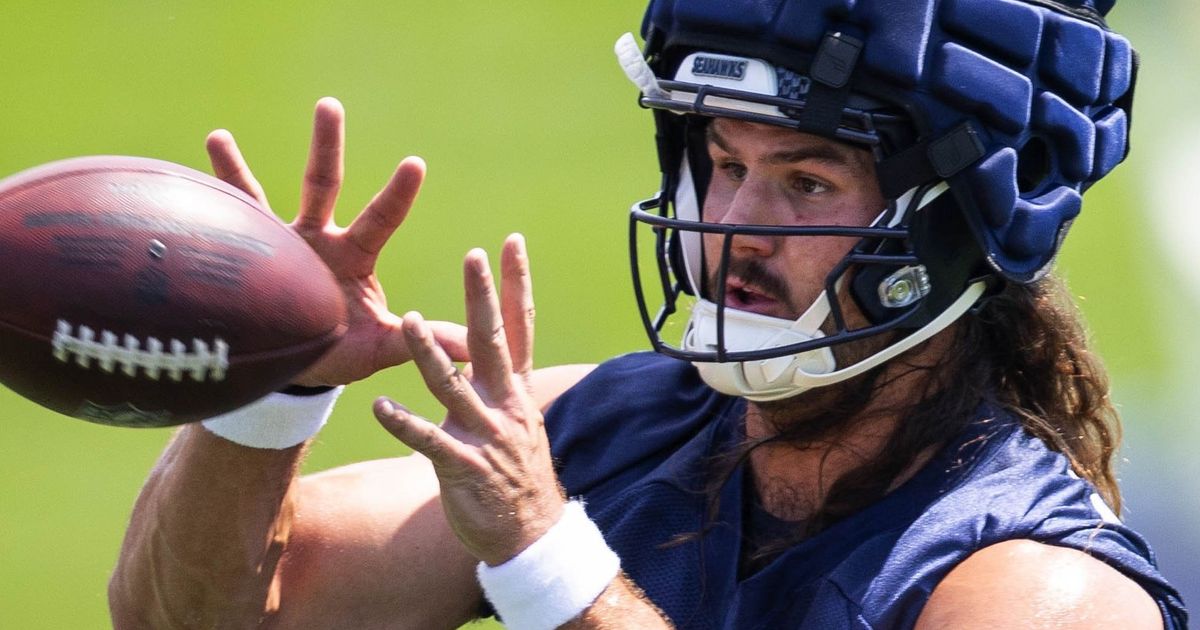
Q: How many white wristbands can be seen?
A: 2